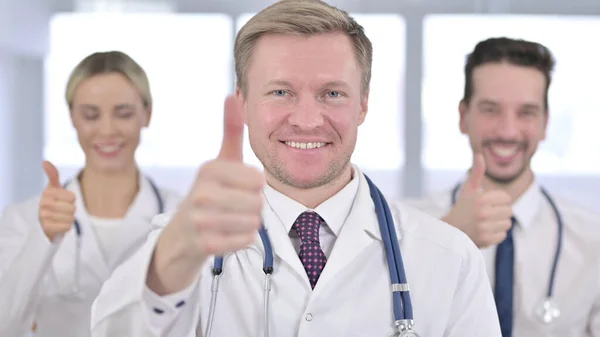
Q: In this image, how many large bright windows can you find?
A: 3